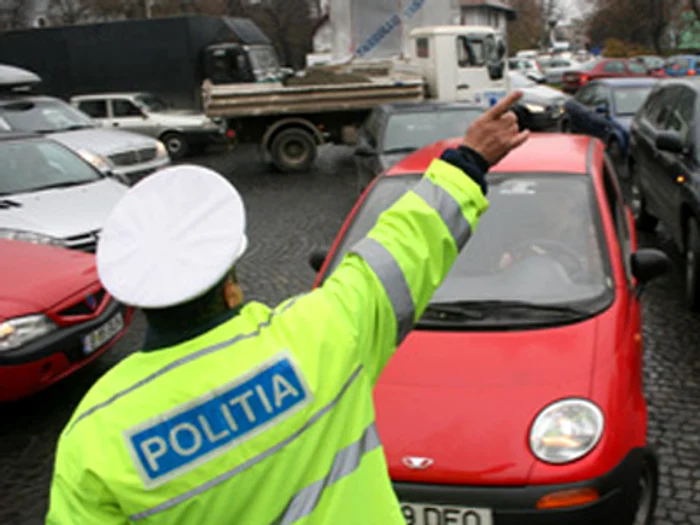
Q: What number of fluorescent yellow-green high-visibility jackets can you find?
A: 1